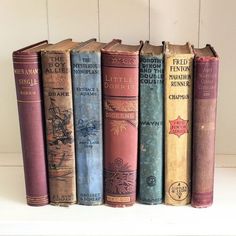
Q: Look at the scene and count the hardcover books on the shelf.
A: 7